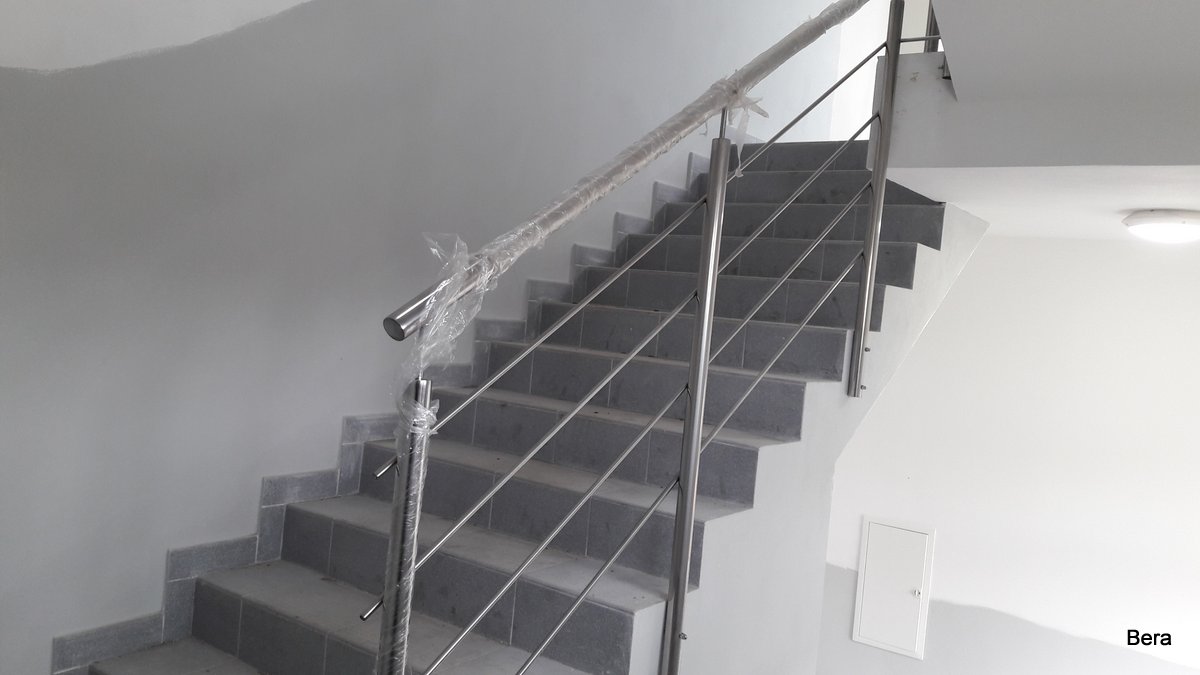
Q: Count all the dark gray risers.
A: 11